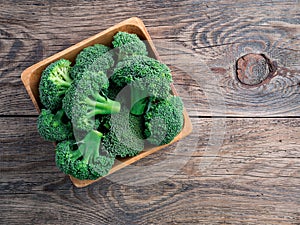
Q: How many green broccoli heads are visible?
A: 9